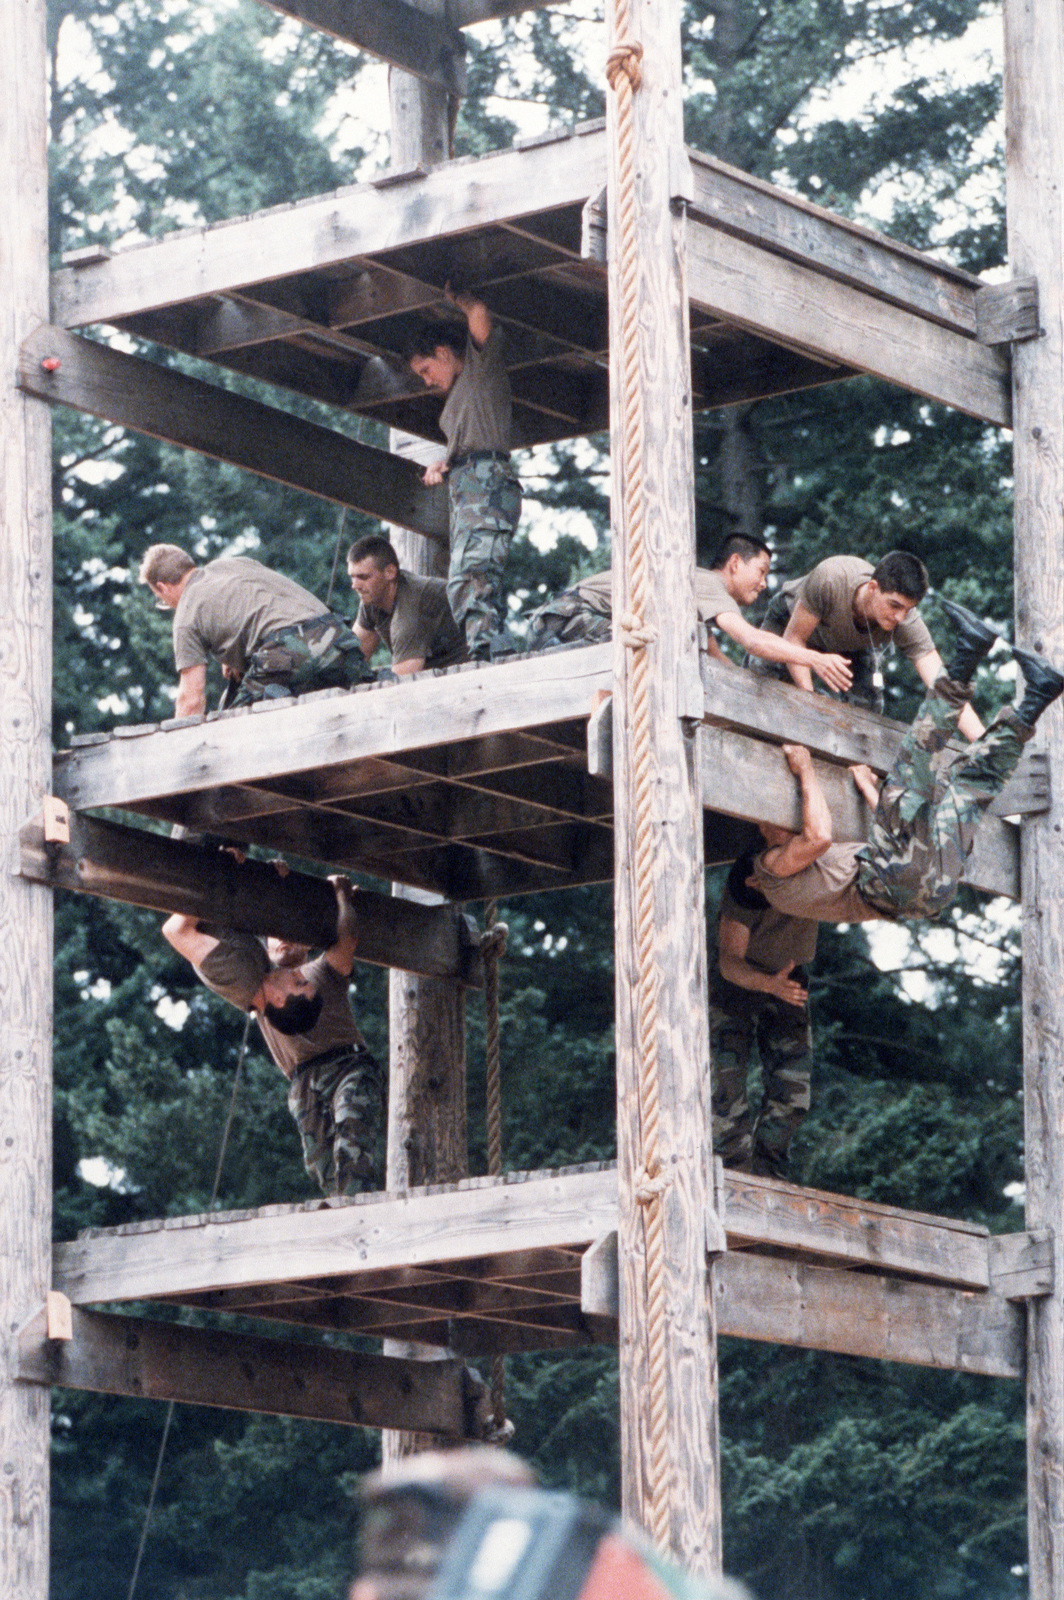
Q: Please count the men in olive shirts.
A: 9